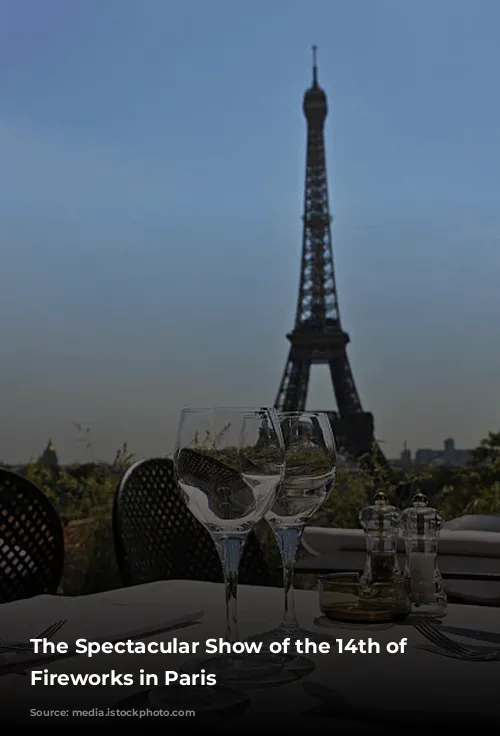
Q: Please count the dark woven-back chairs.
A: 2